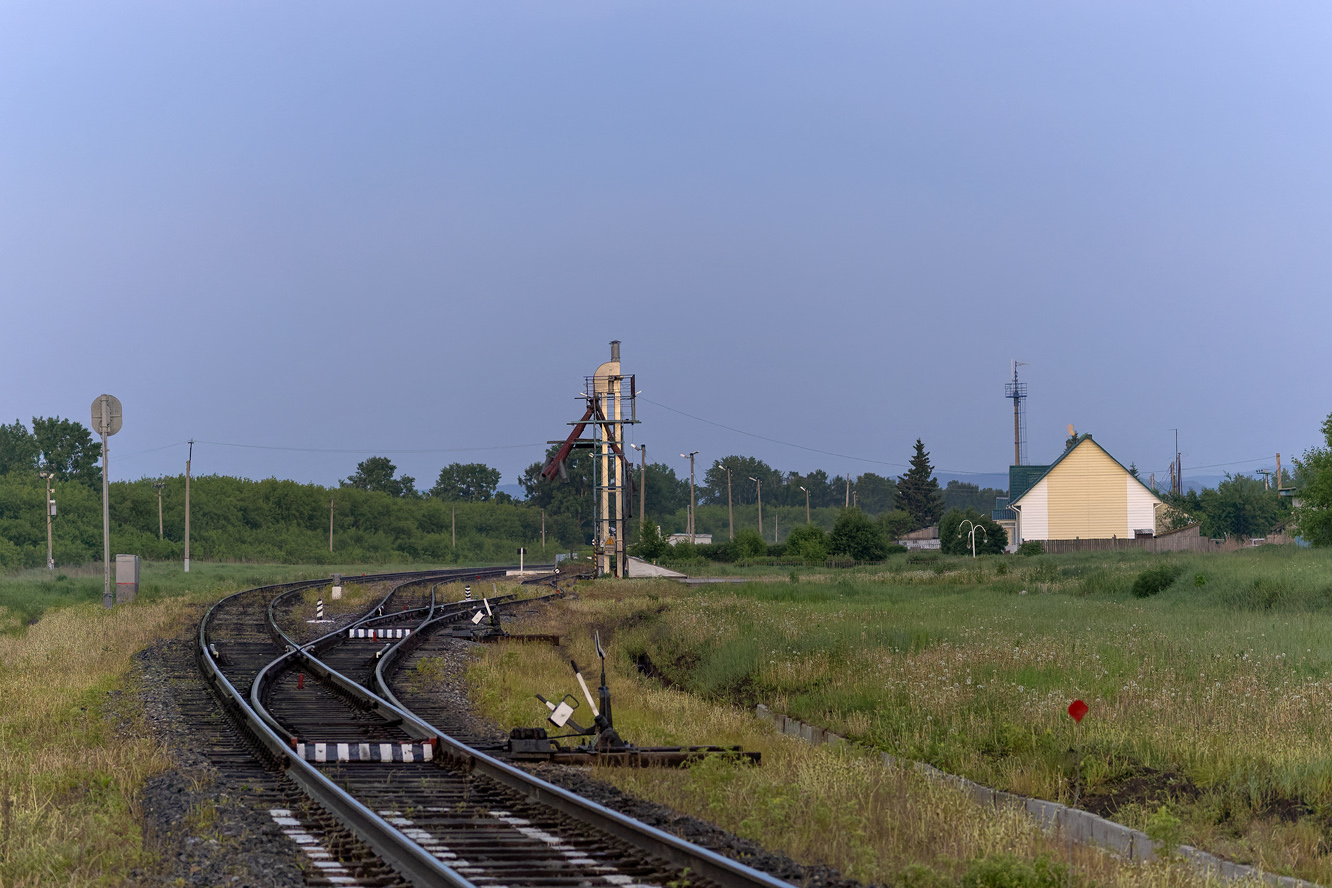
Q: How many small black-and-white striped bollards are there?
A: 2